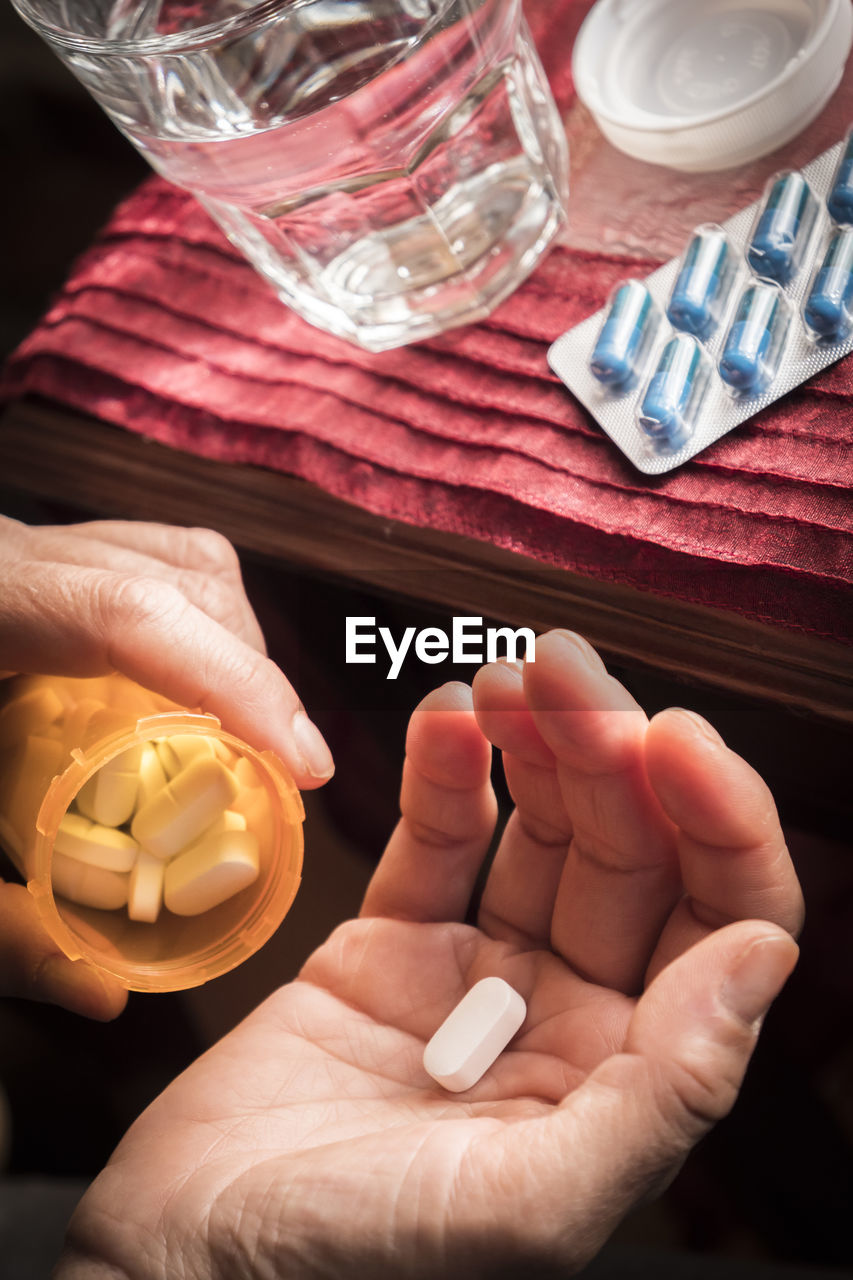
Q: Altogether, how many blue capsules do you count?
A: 7